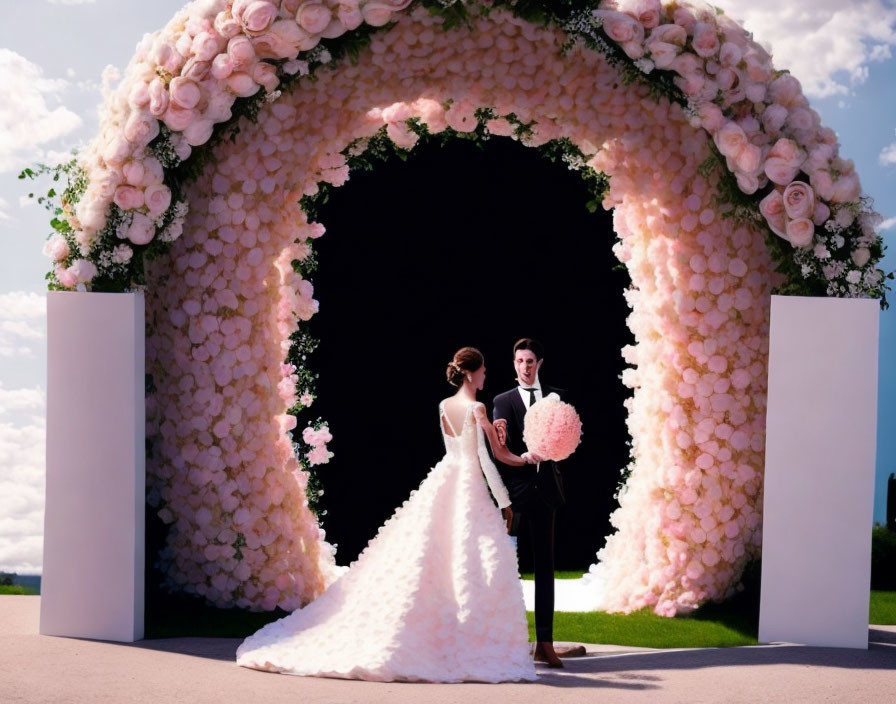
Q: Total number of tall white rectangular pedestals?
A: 2